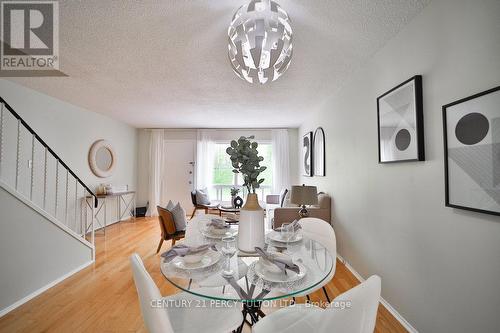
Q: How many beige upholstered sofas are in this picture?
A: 1